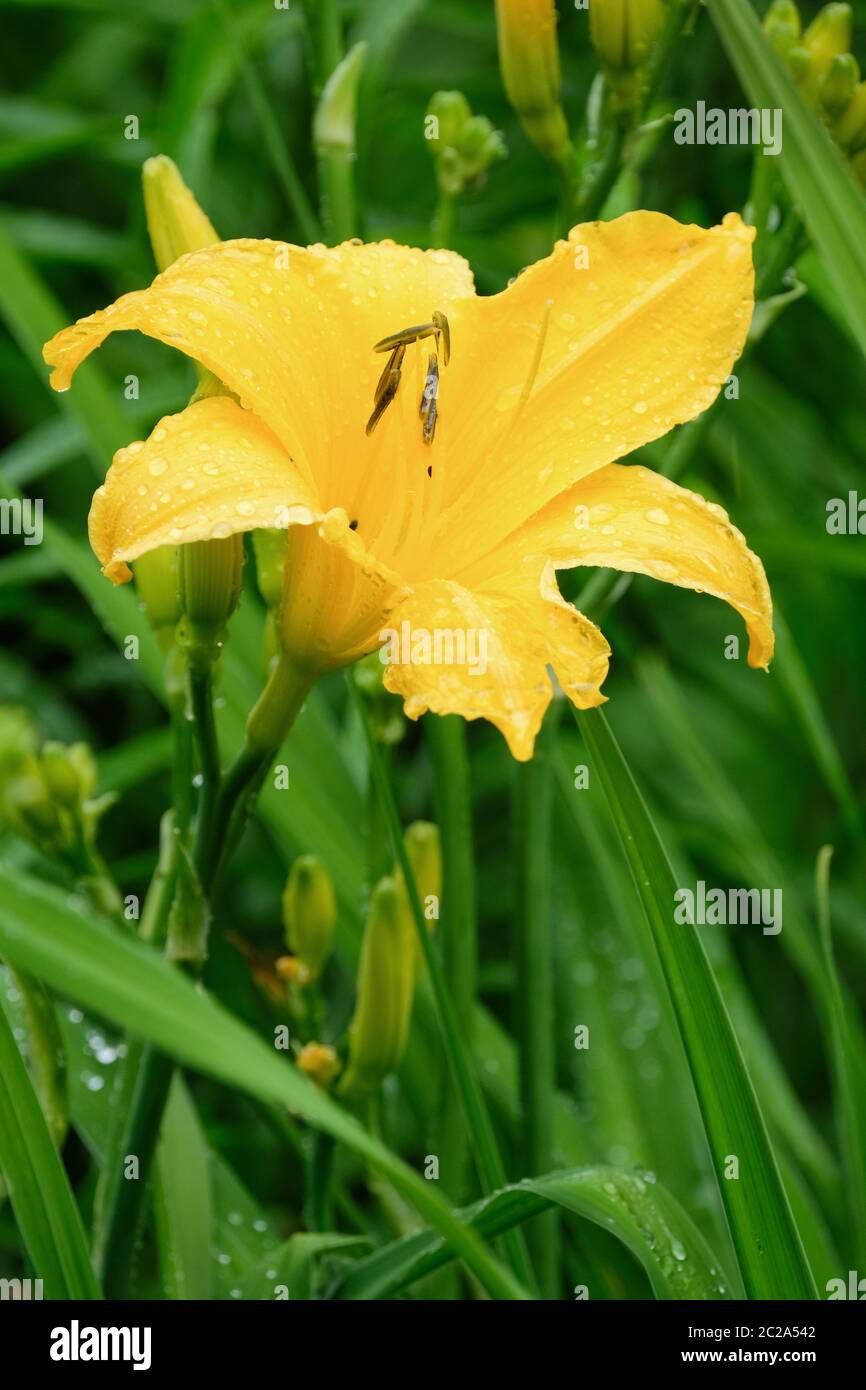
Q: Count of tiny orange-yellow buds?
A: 2